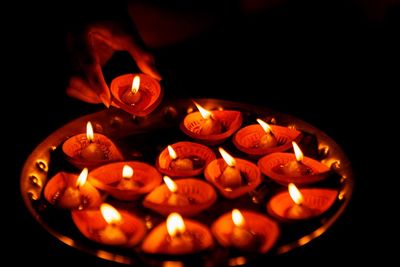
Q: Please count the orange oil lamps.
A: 14